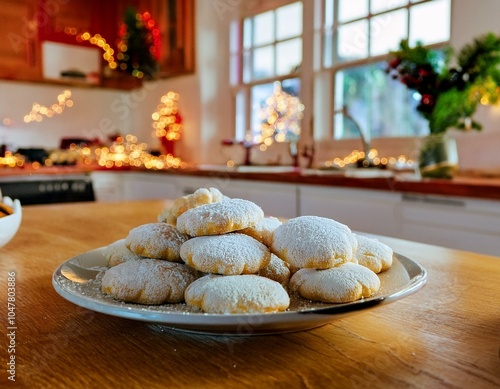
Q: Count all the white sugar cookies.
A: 12